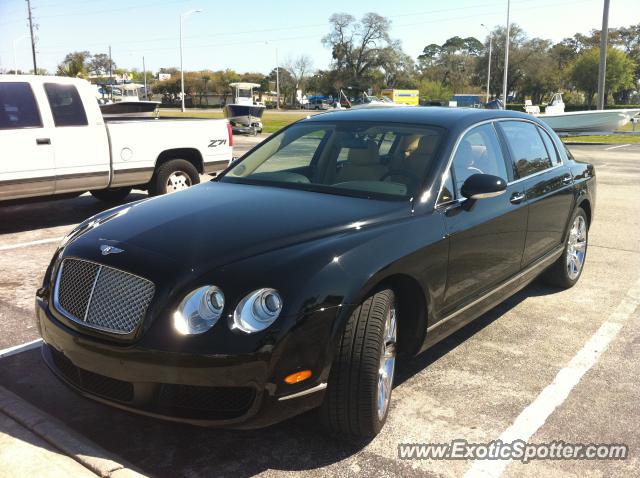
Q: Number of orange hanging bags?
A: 0